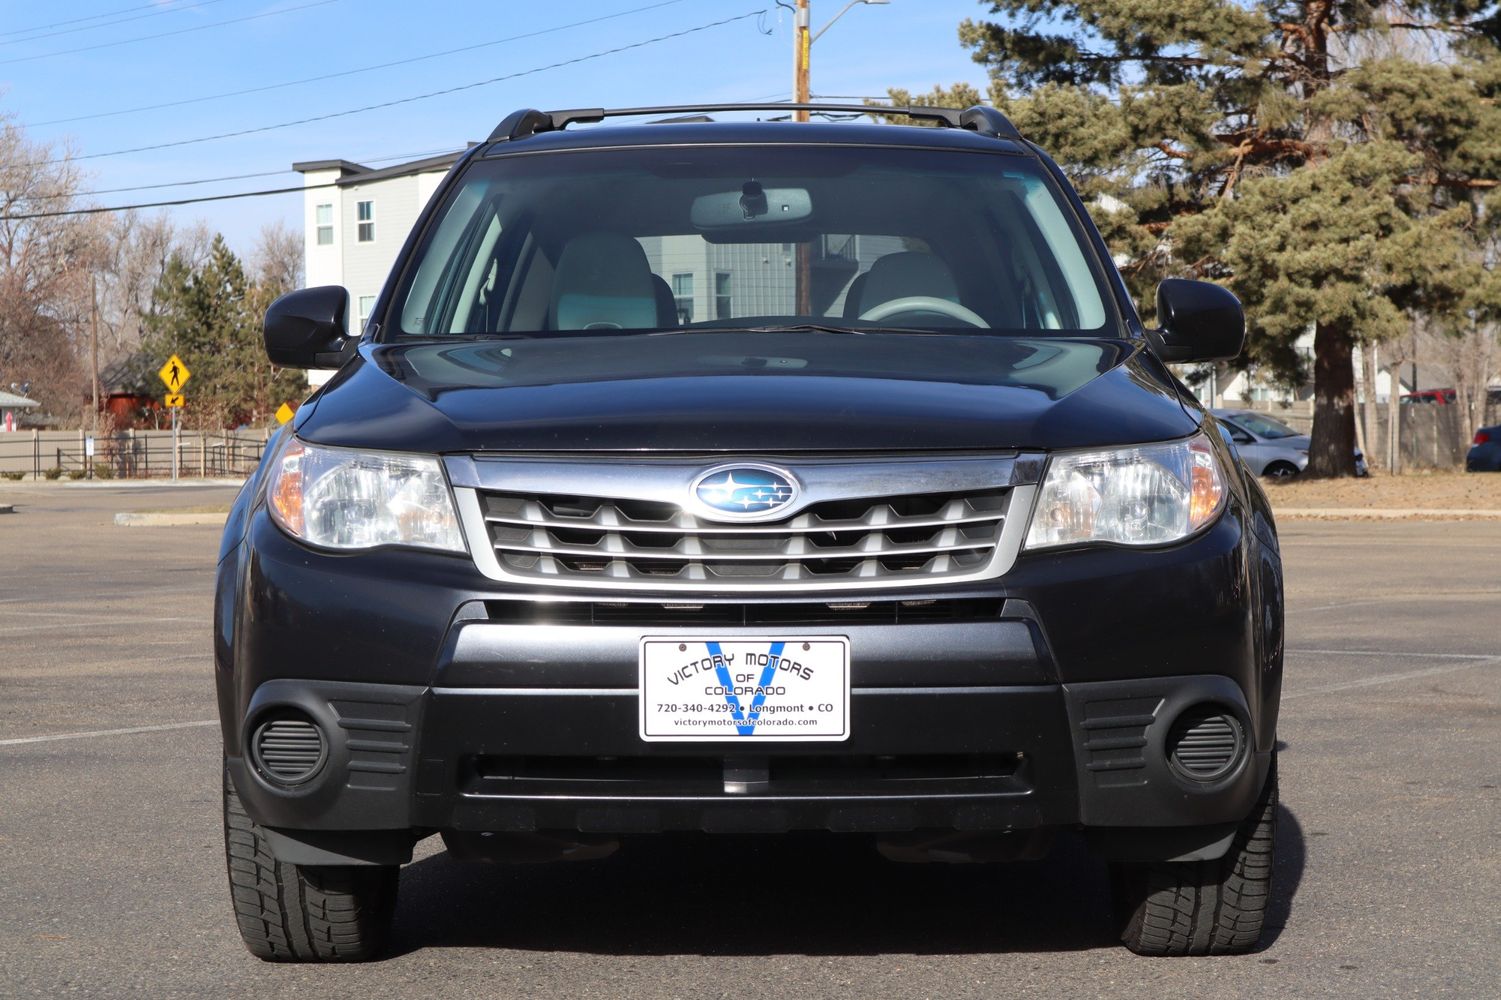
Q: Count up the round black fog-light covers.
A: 2